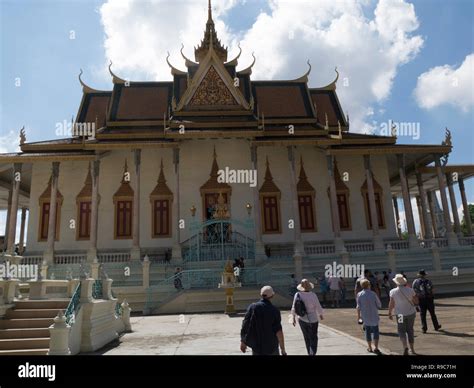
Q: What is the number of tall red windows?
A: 8